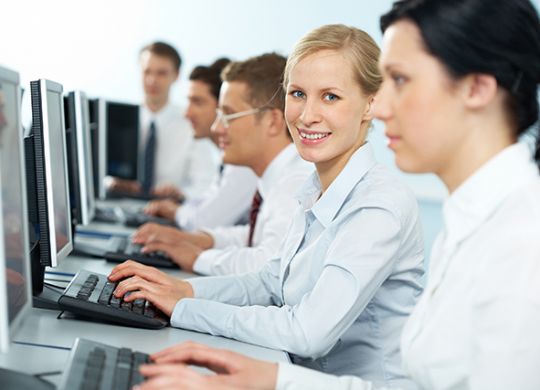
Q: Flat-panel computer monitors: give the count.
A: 5